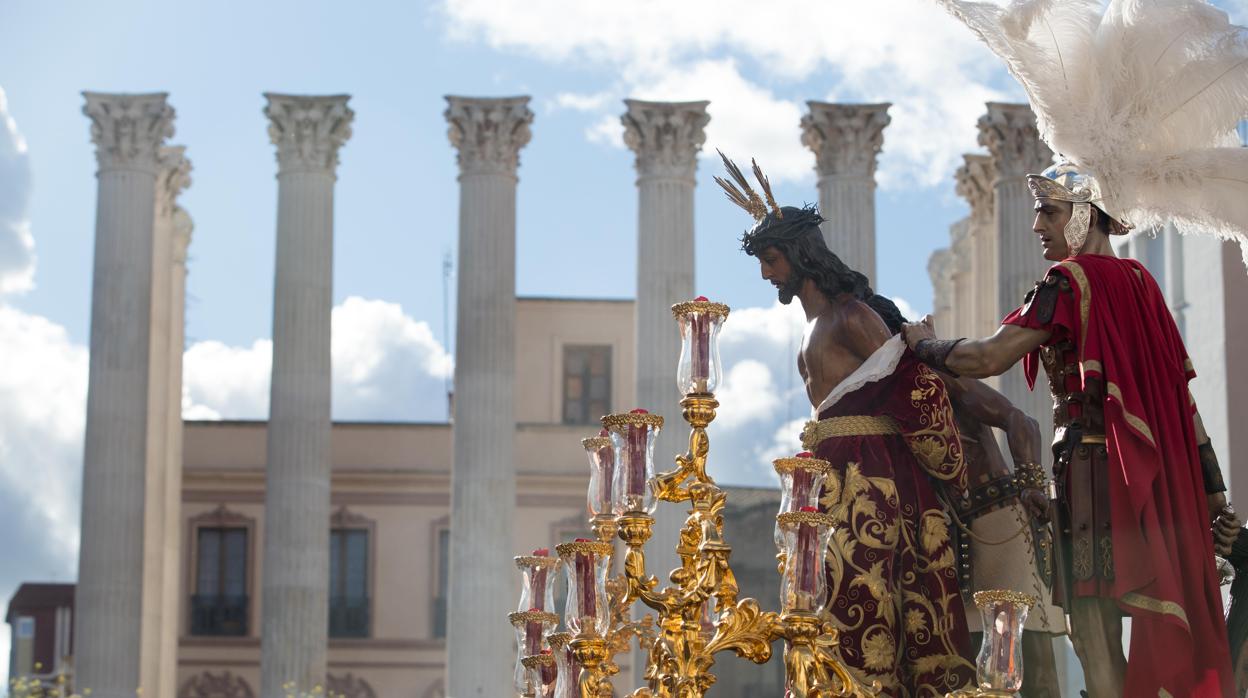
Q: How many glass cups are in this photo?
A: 11